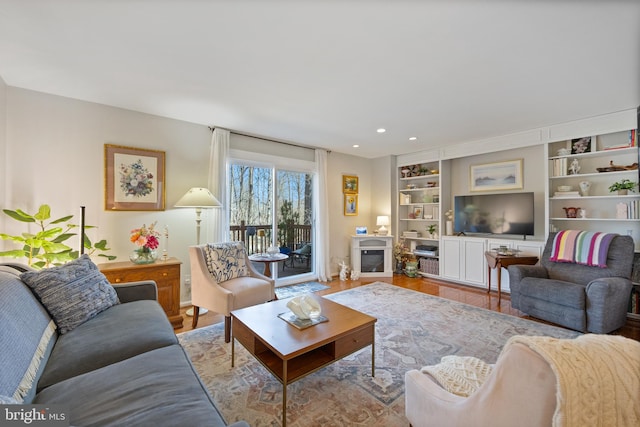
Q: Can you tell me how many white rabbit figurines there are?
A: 2